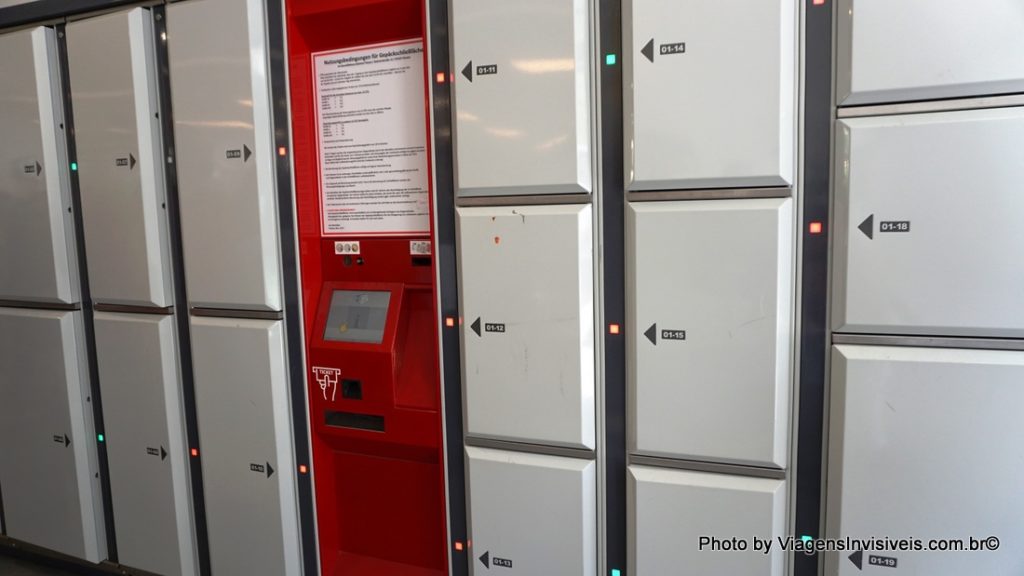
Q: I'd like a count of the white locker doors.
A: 15